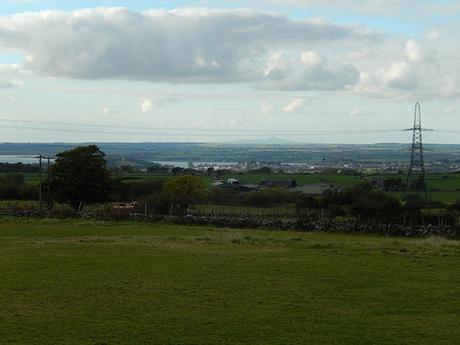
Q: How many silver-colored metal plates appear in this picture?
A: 0